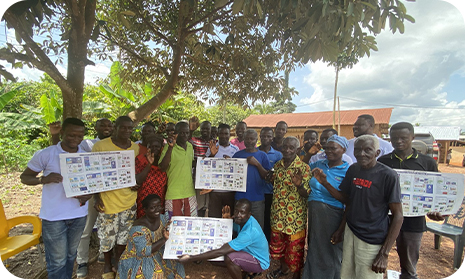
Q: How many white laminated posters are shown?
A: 4